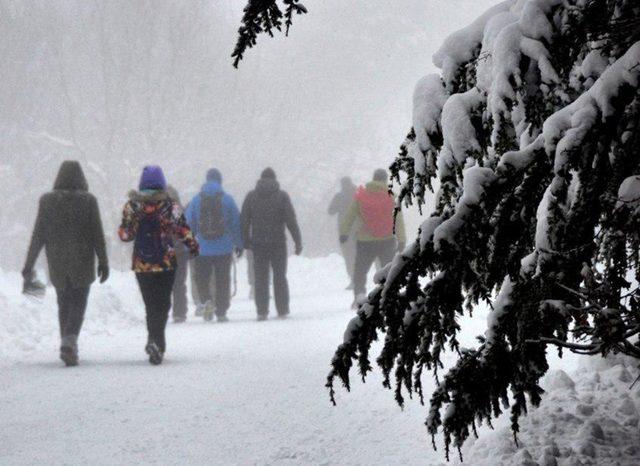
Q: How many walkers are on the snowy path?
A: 7